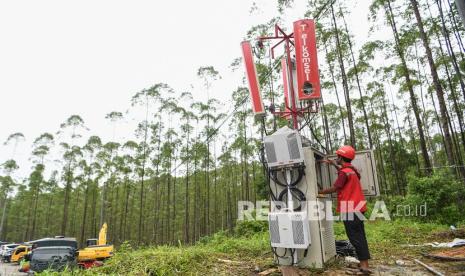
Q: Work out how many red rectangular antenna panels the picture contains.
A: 3